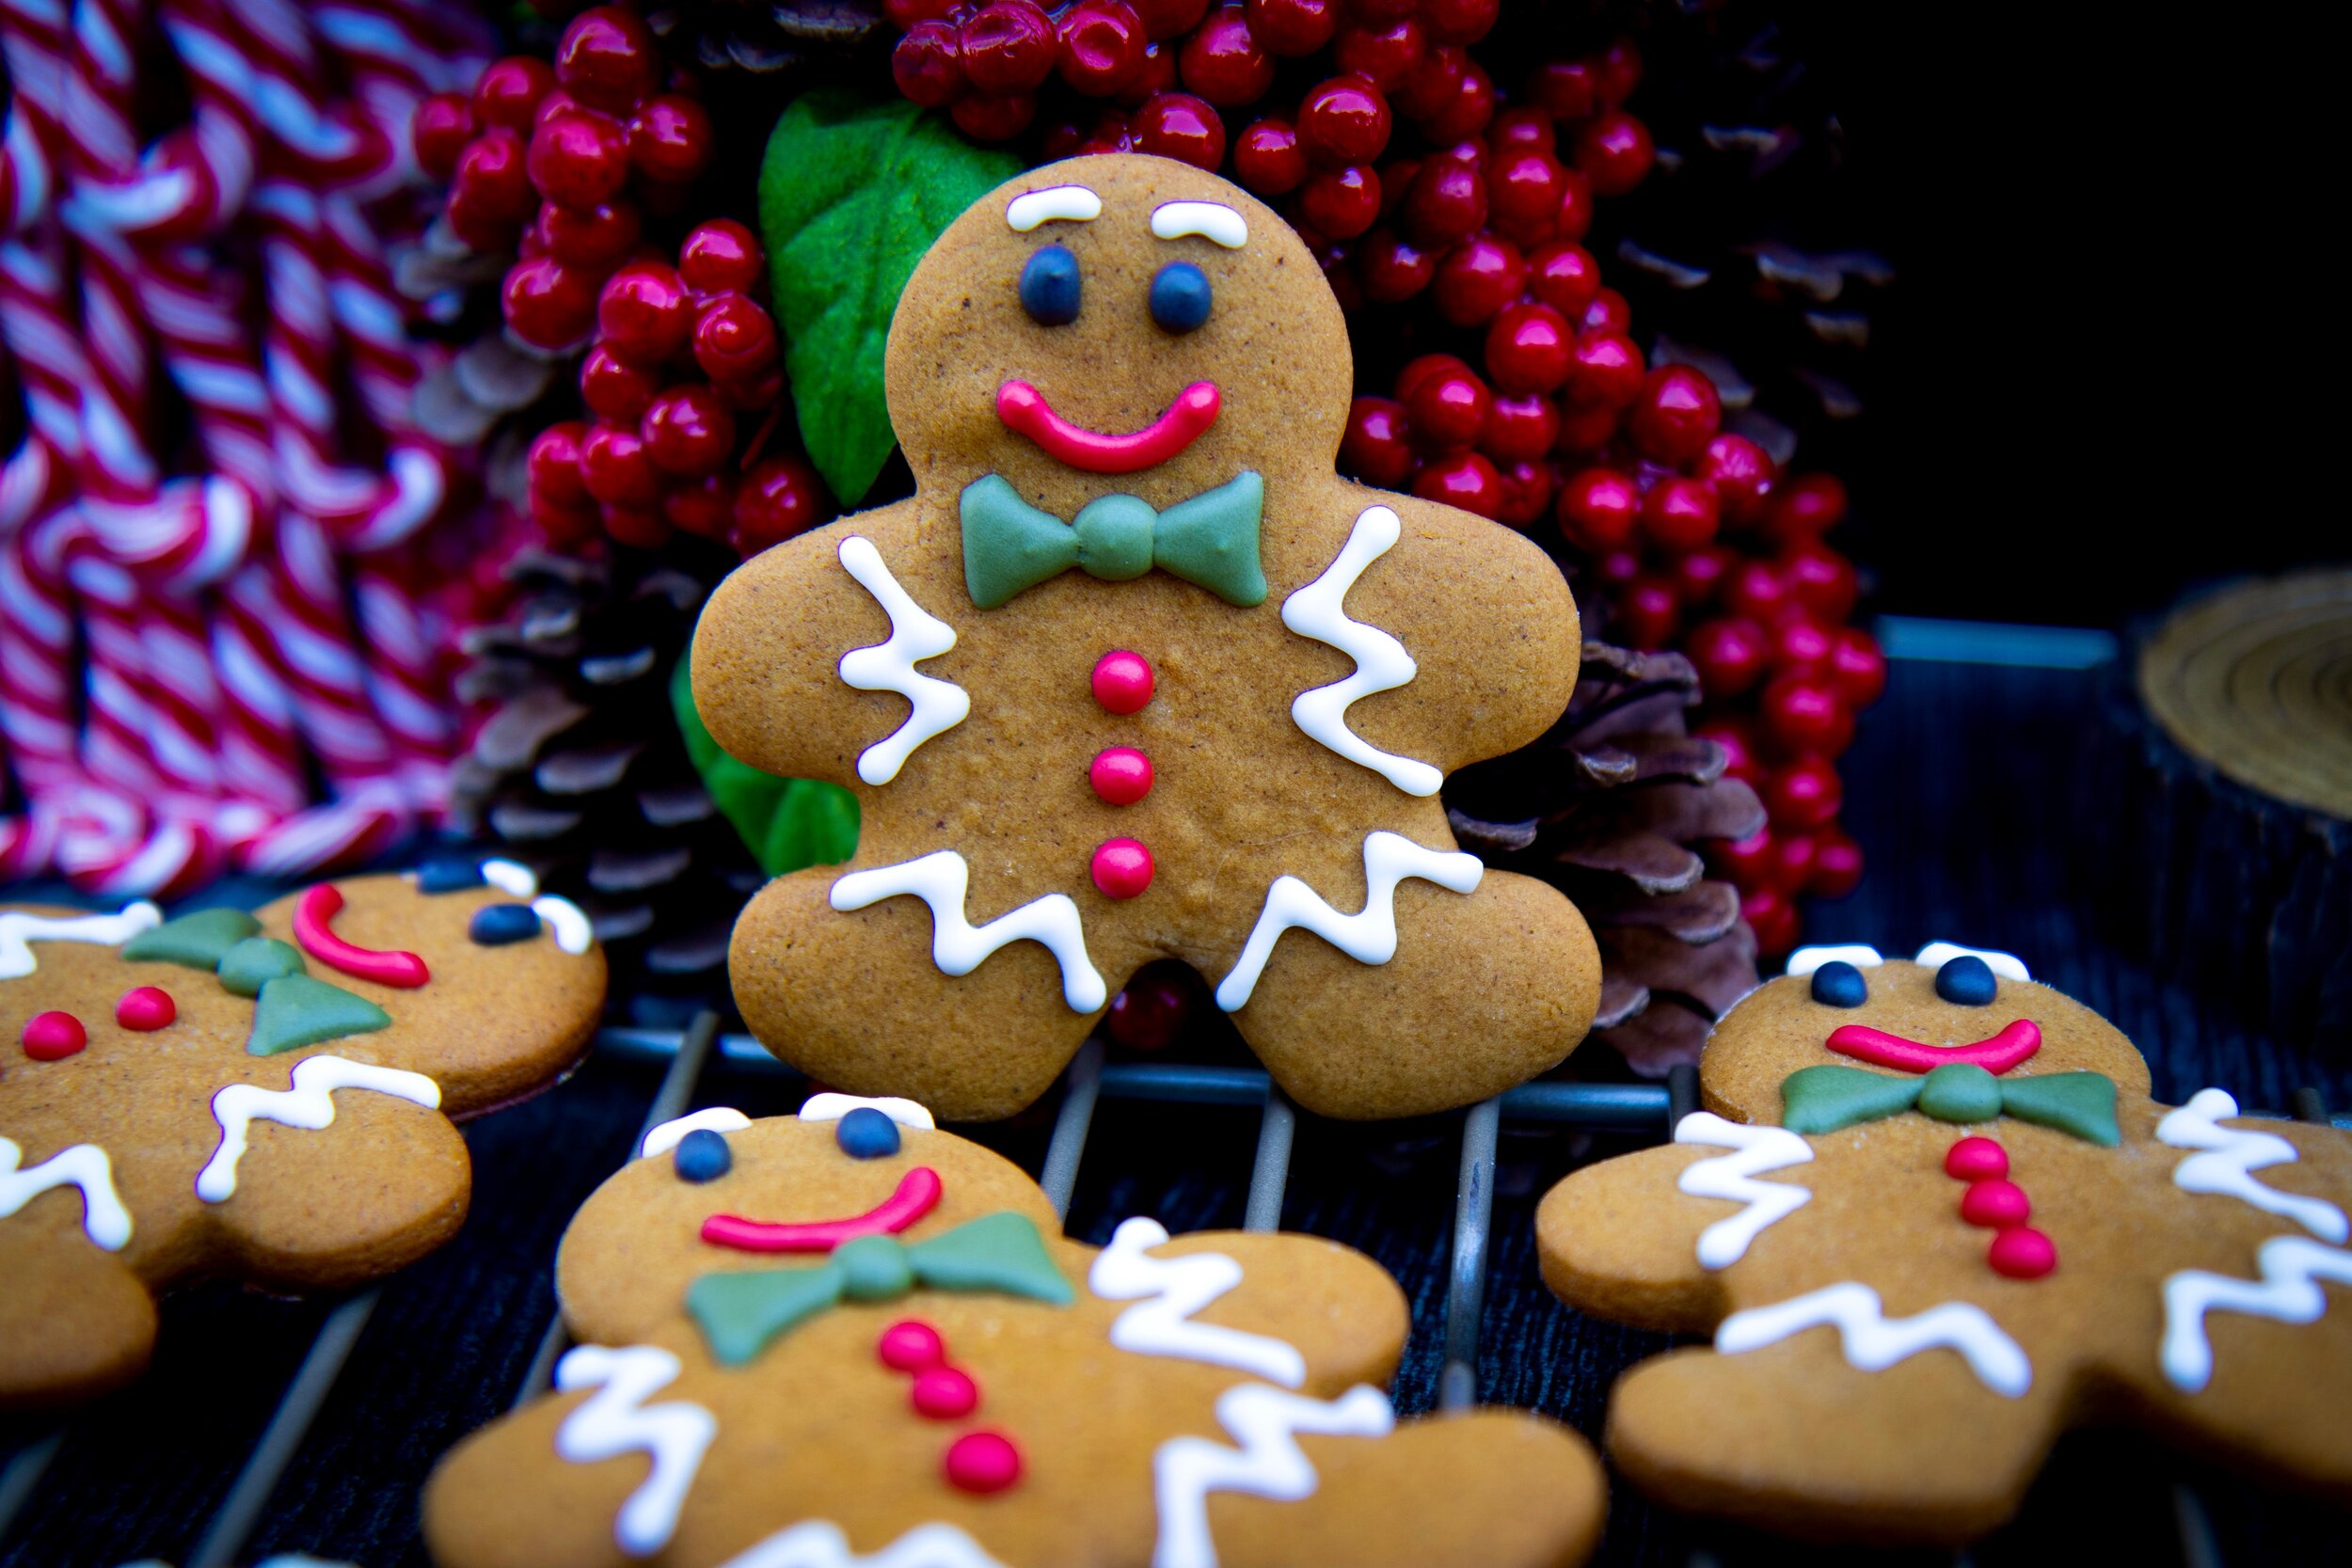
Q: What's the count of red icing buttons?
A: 11